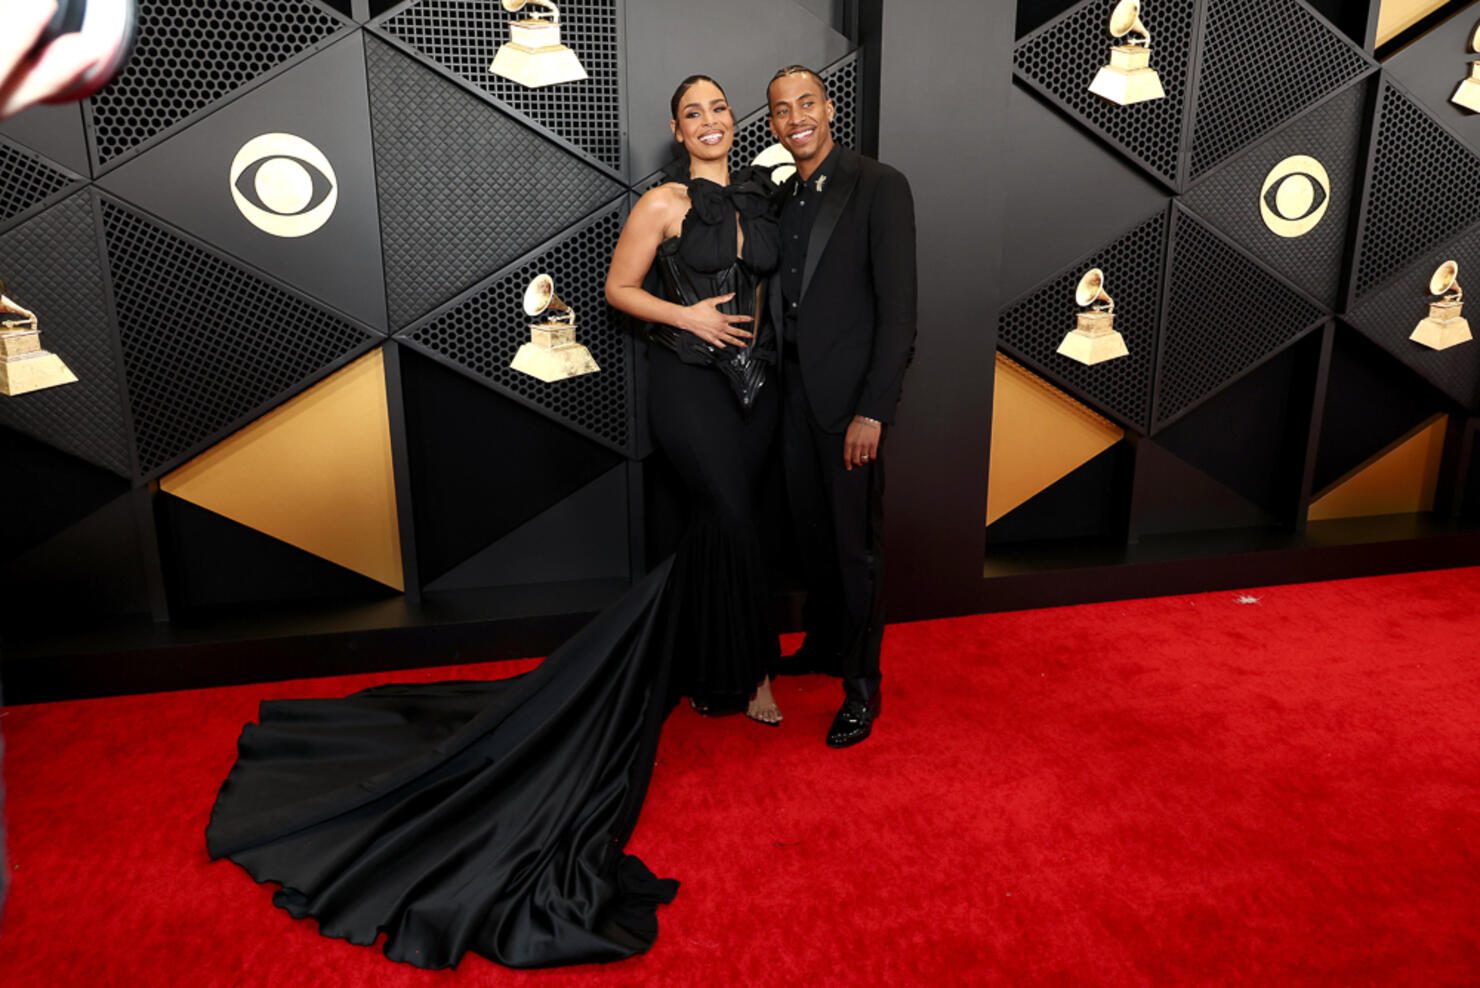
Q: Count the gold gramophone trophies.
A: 7